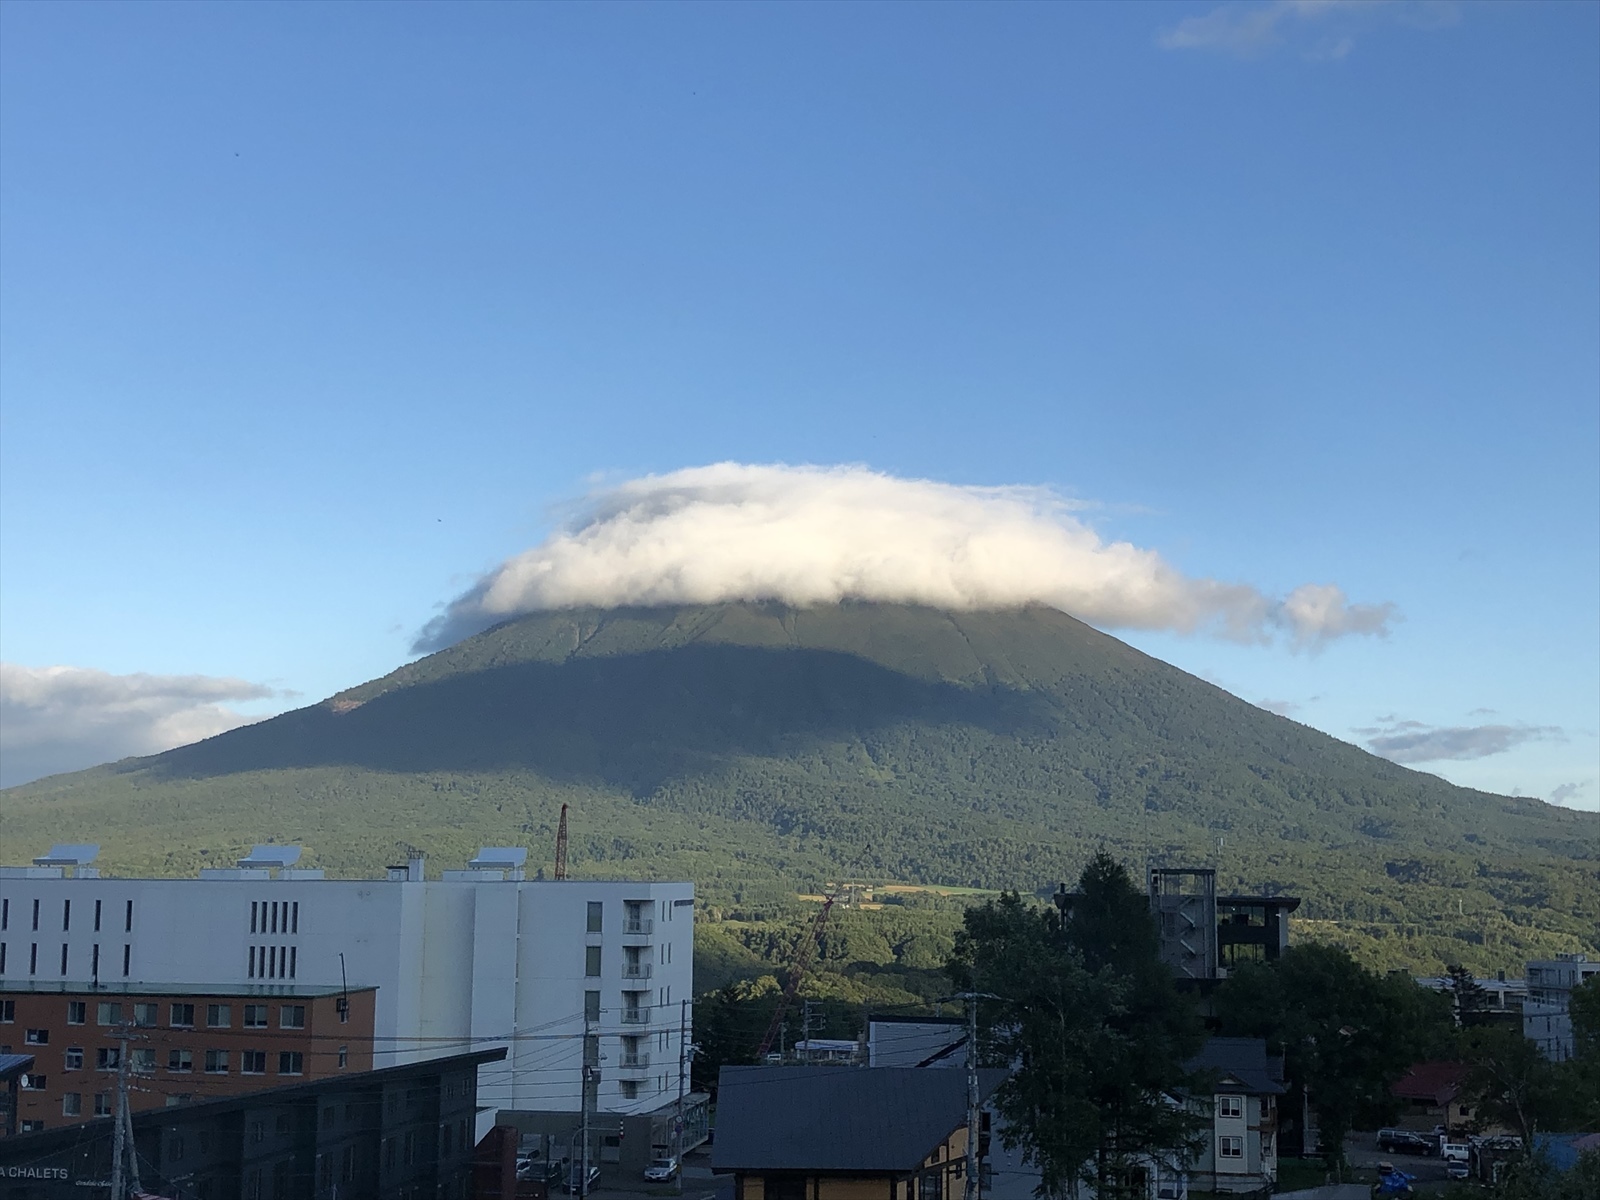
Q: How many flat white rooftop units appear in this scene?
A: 3